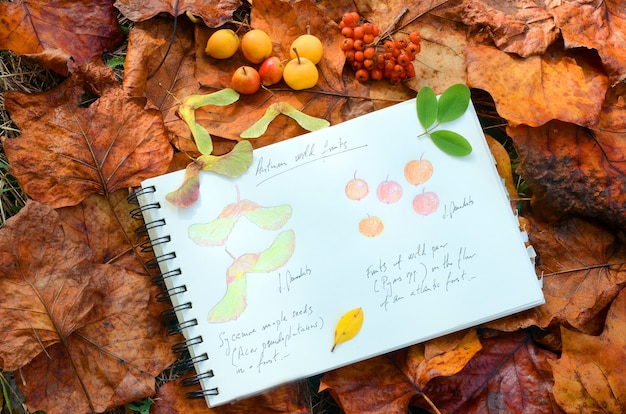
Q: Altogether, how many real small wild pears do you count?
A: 6